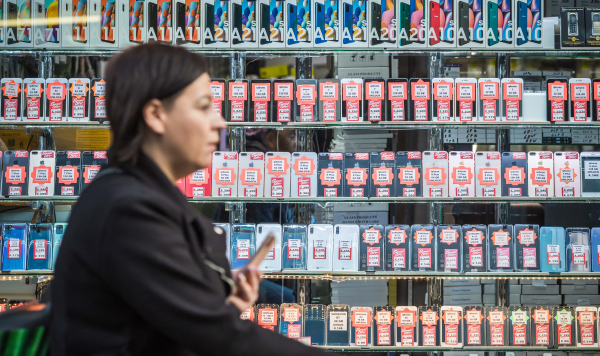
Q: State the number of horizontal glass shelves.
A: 5